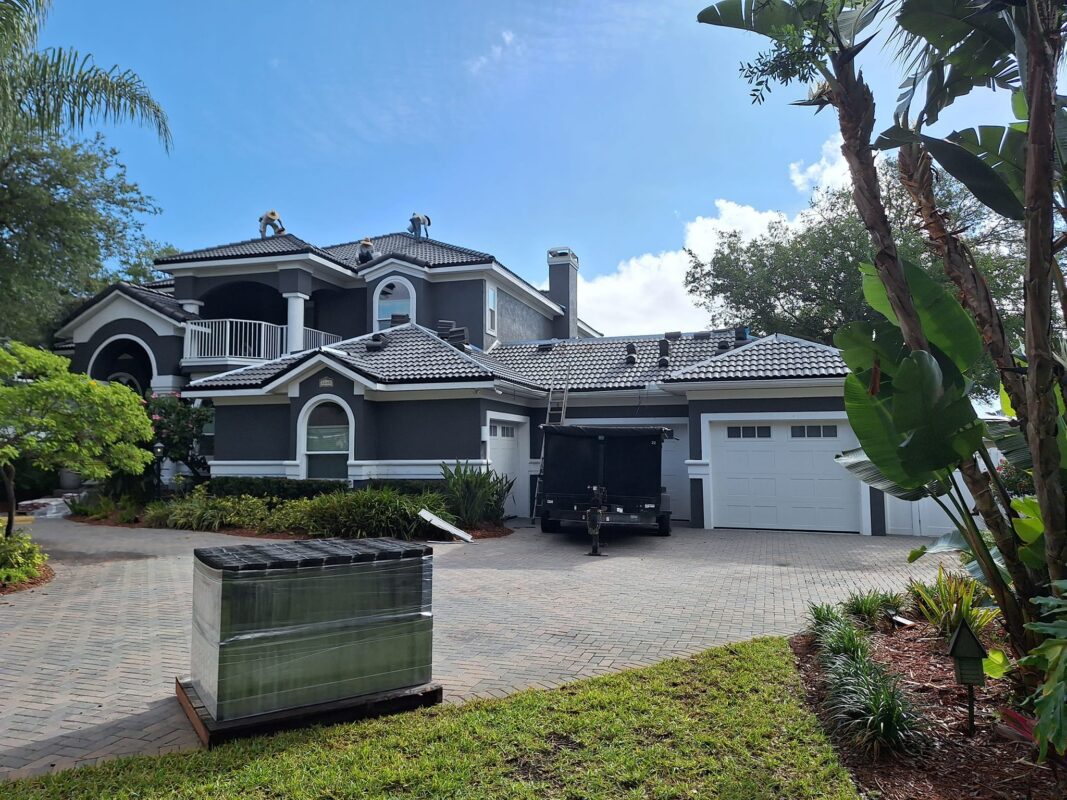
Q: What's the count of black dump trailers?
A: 1